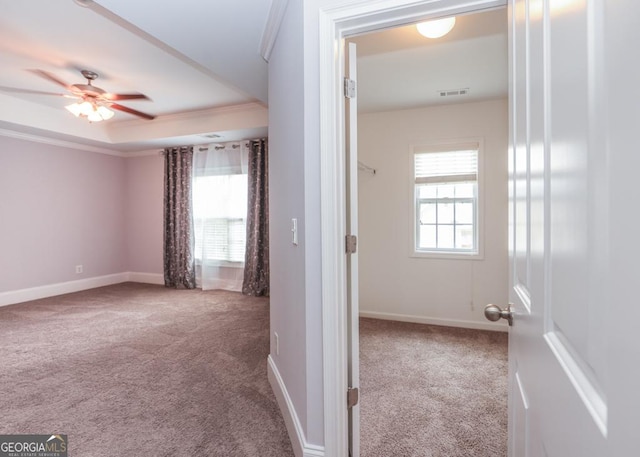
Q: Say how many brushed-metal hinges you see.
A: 3